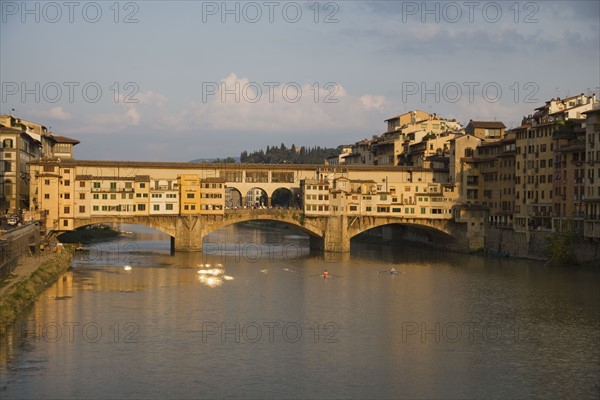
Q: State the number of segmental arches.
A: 3